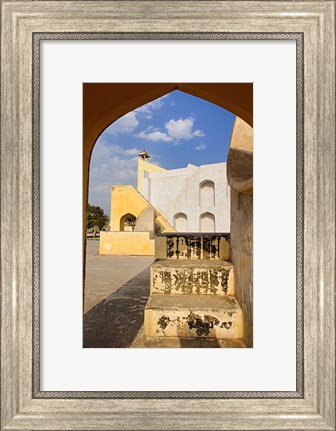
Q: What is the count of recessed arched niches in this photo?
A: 3